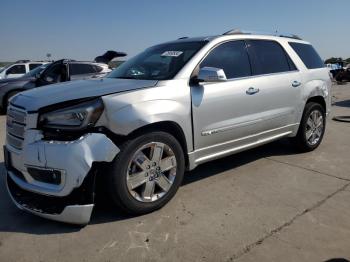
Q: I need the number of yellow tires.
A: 0